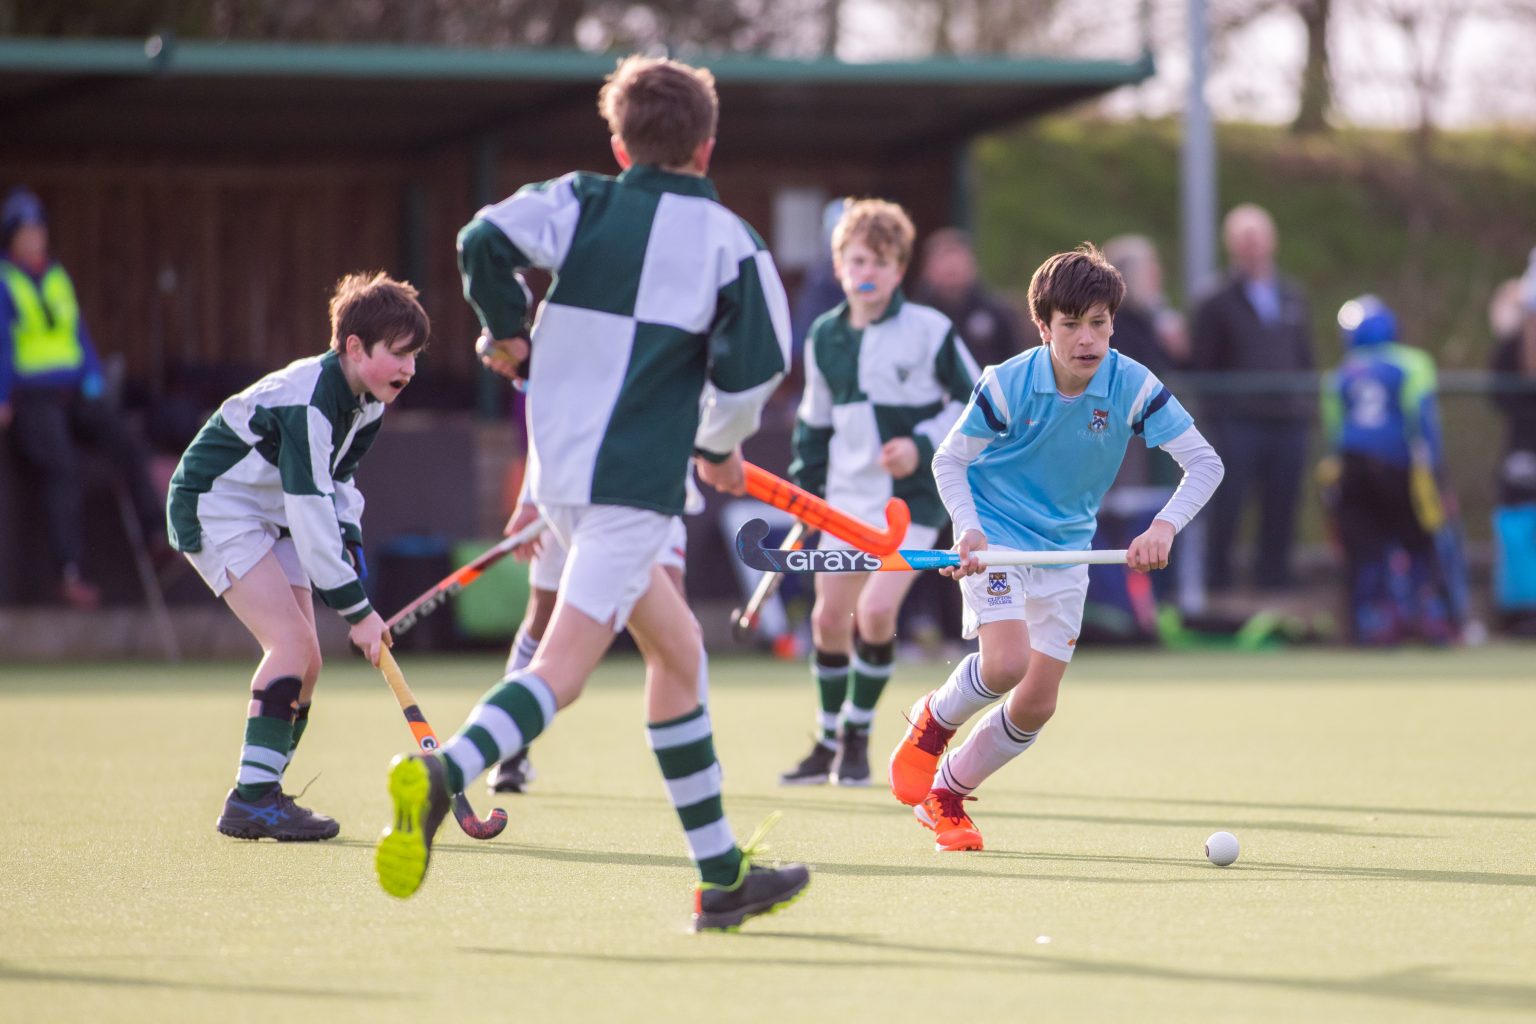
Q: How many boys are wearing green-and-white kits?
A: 3